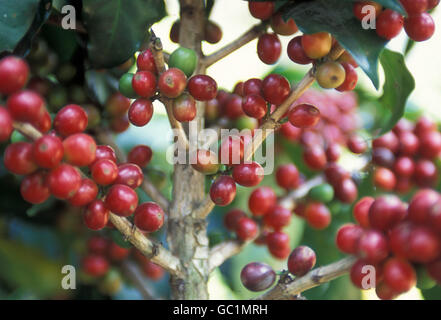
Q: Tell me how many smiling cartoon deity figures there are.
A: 0